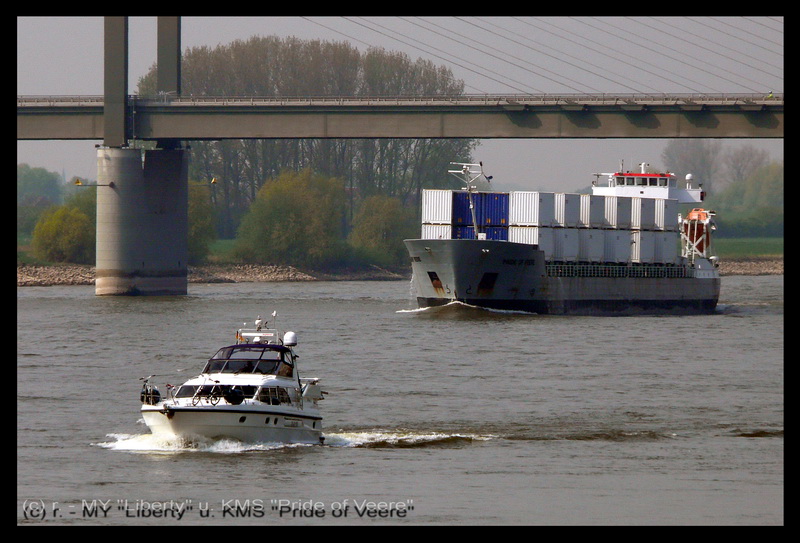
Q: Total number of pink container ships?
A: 0